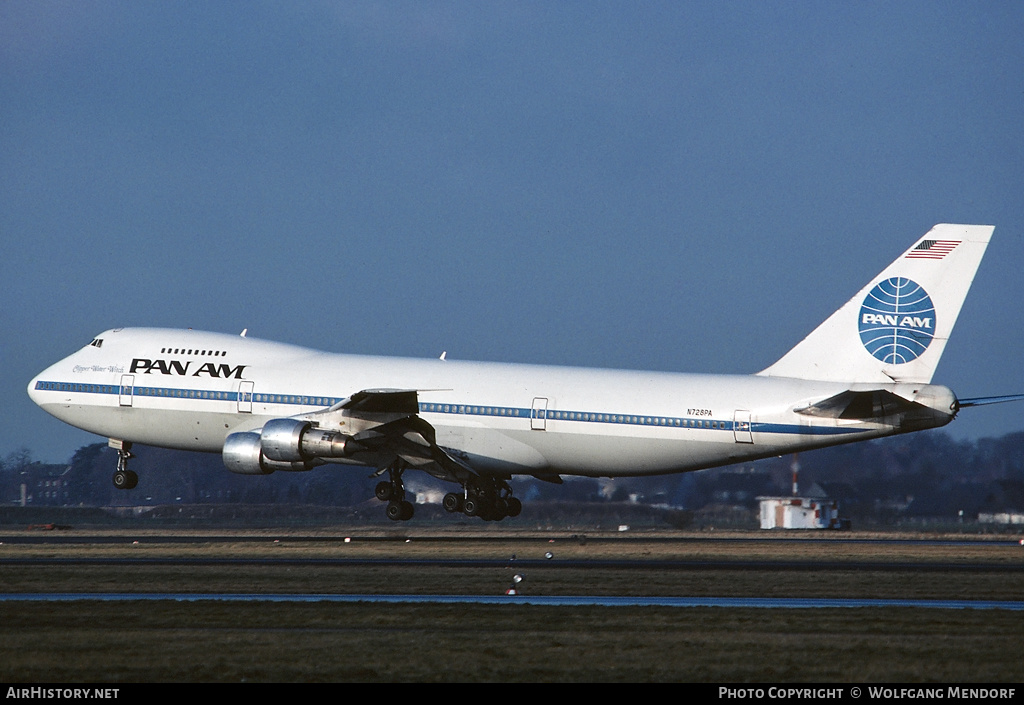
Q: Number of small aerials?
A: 2